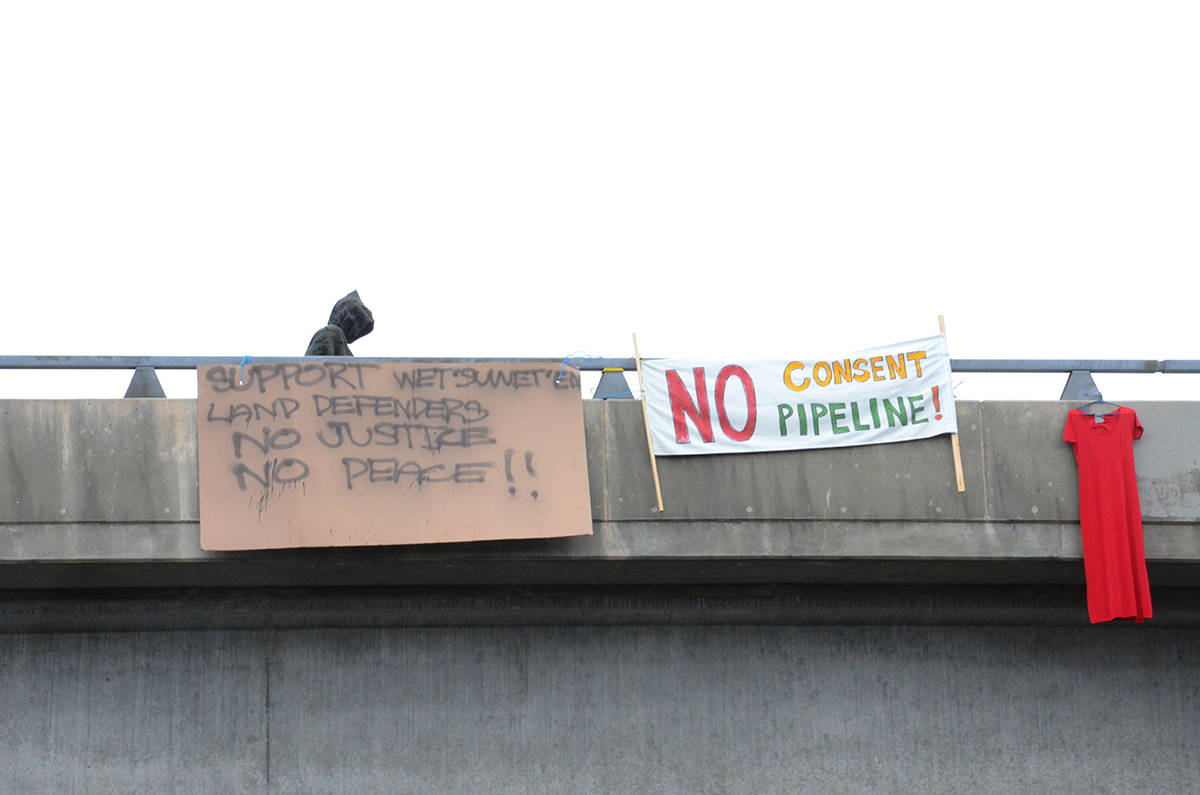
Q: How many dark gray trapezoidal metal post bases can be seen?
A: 3